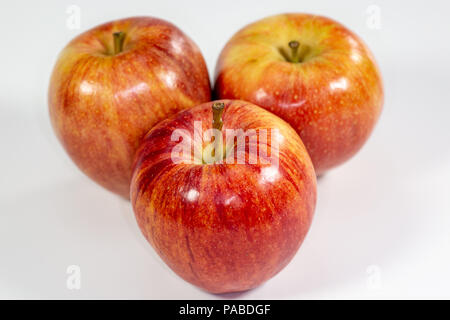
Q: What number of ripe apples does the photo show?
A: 3